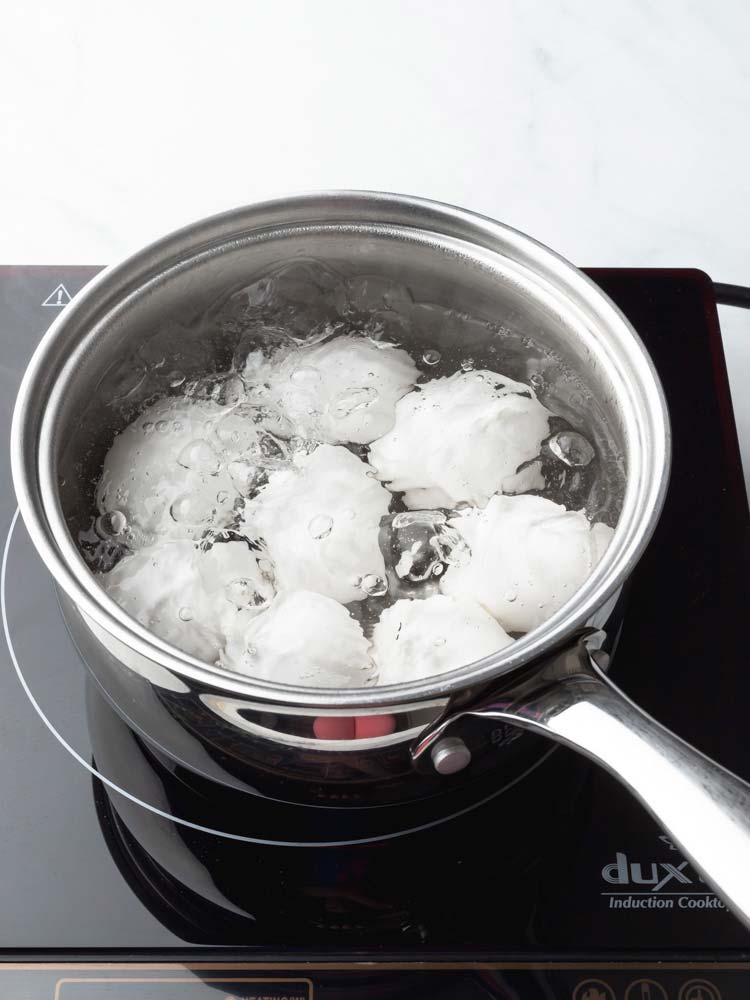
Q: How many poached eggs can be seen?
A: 8